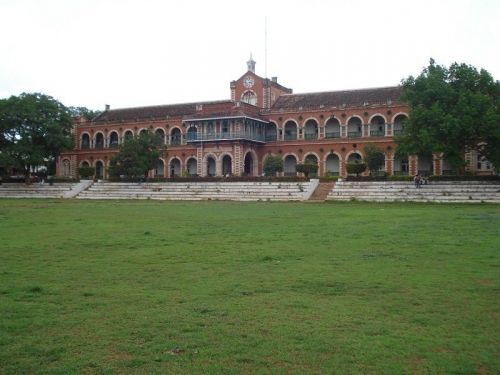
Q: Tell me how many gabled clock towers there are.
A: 1